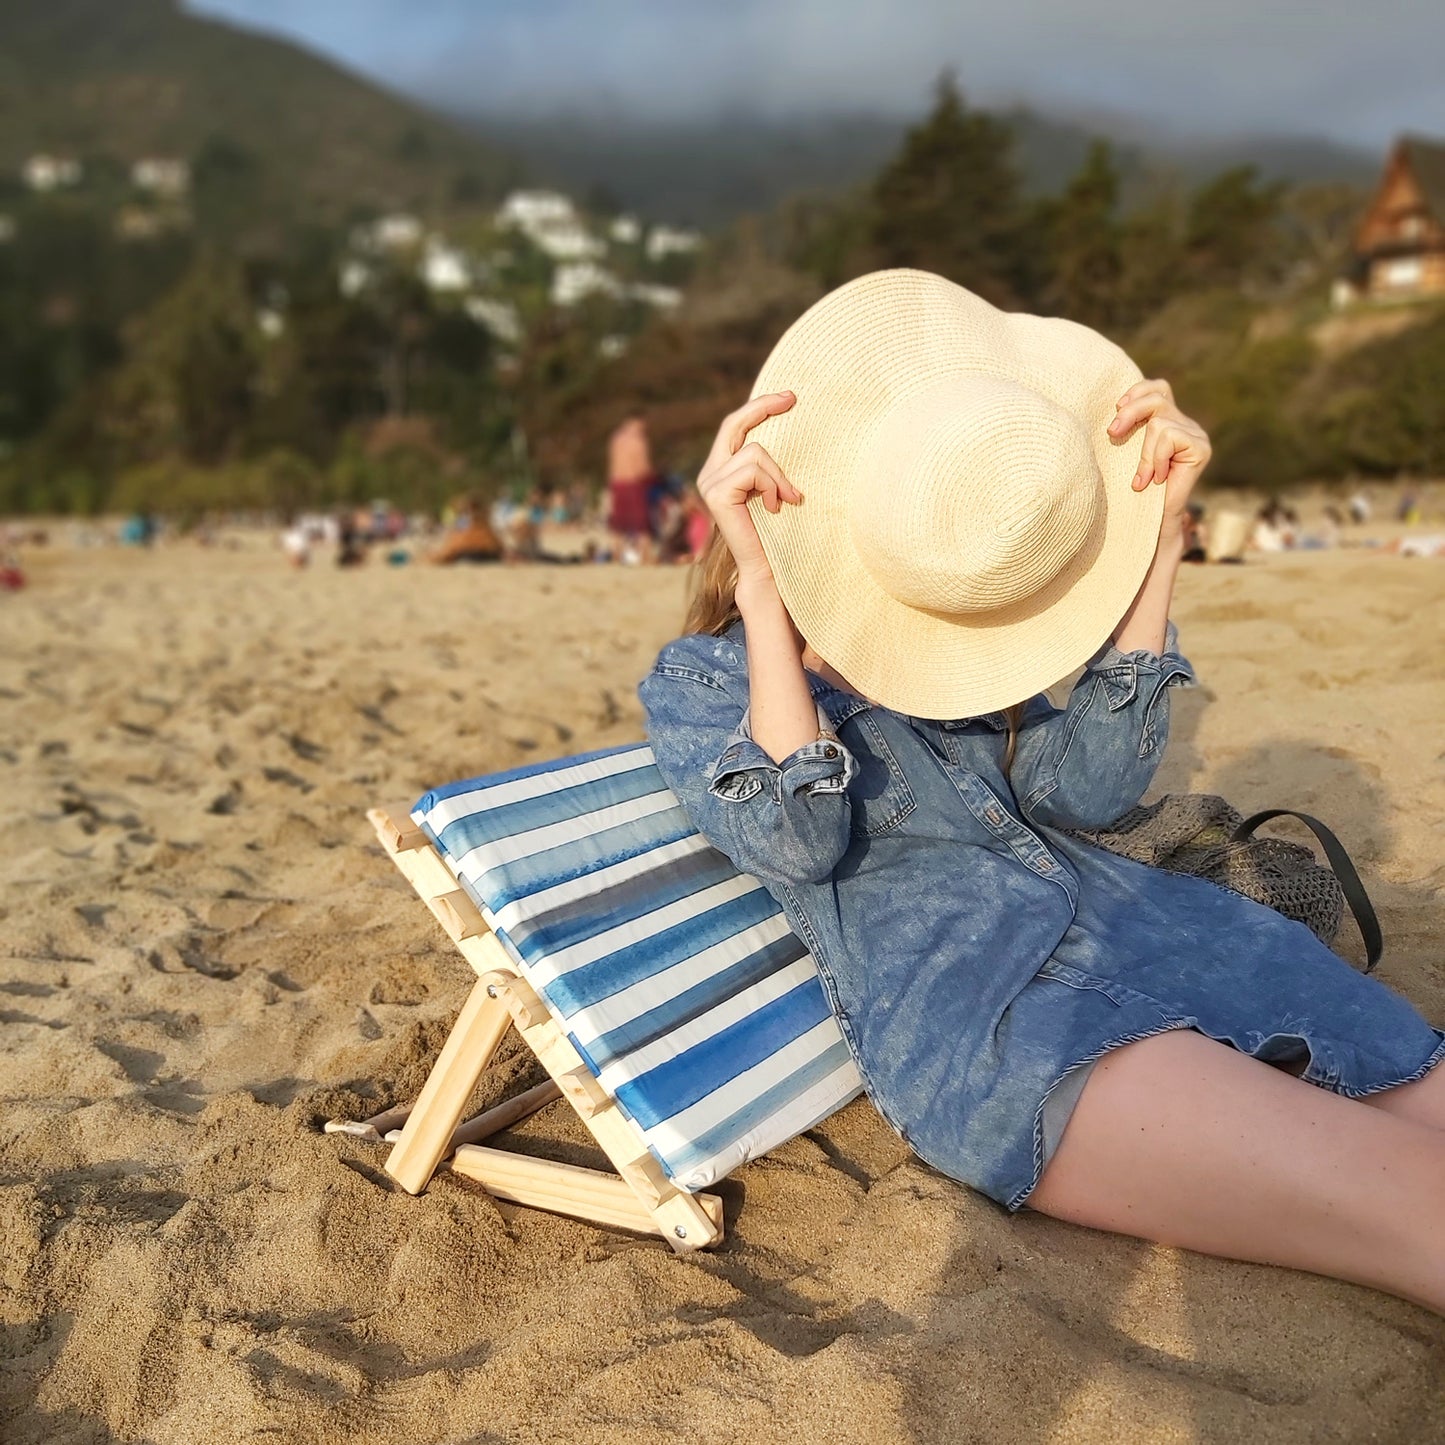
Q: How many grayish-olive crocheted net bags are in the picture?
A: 1